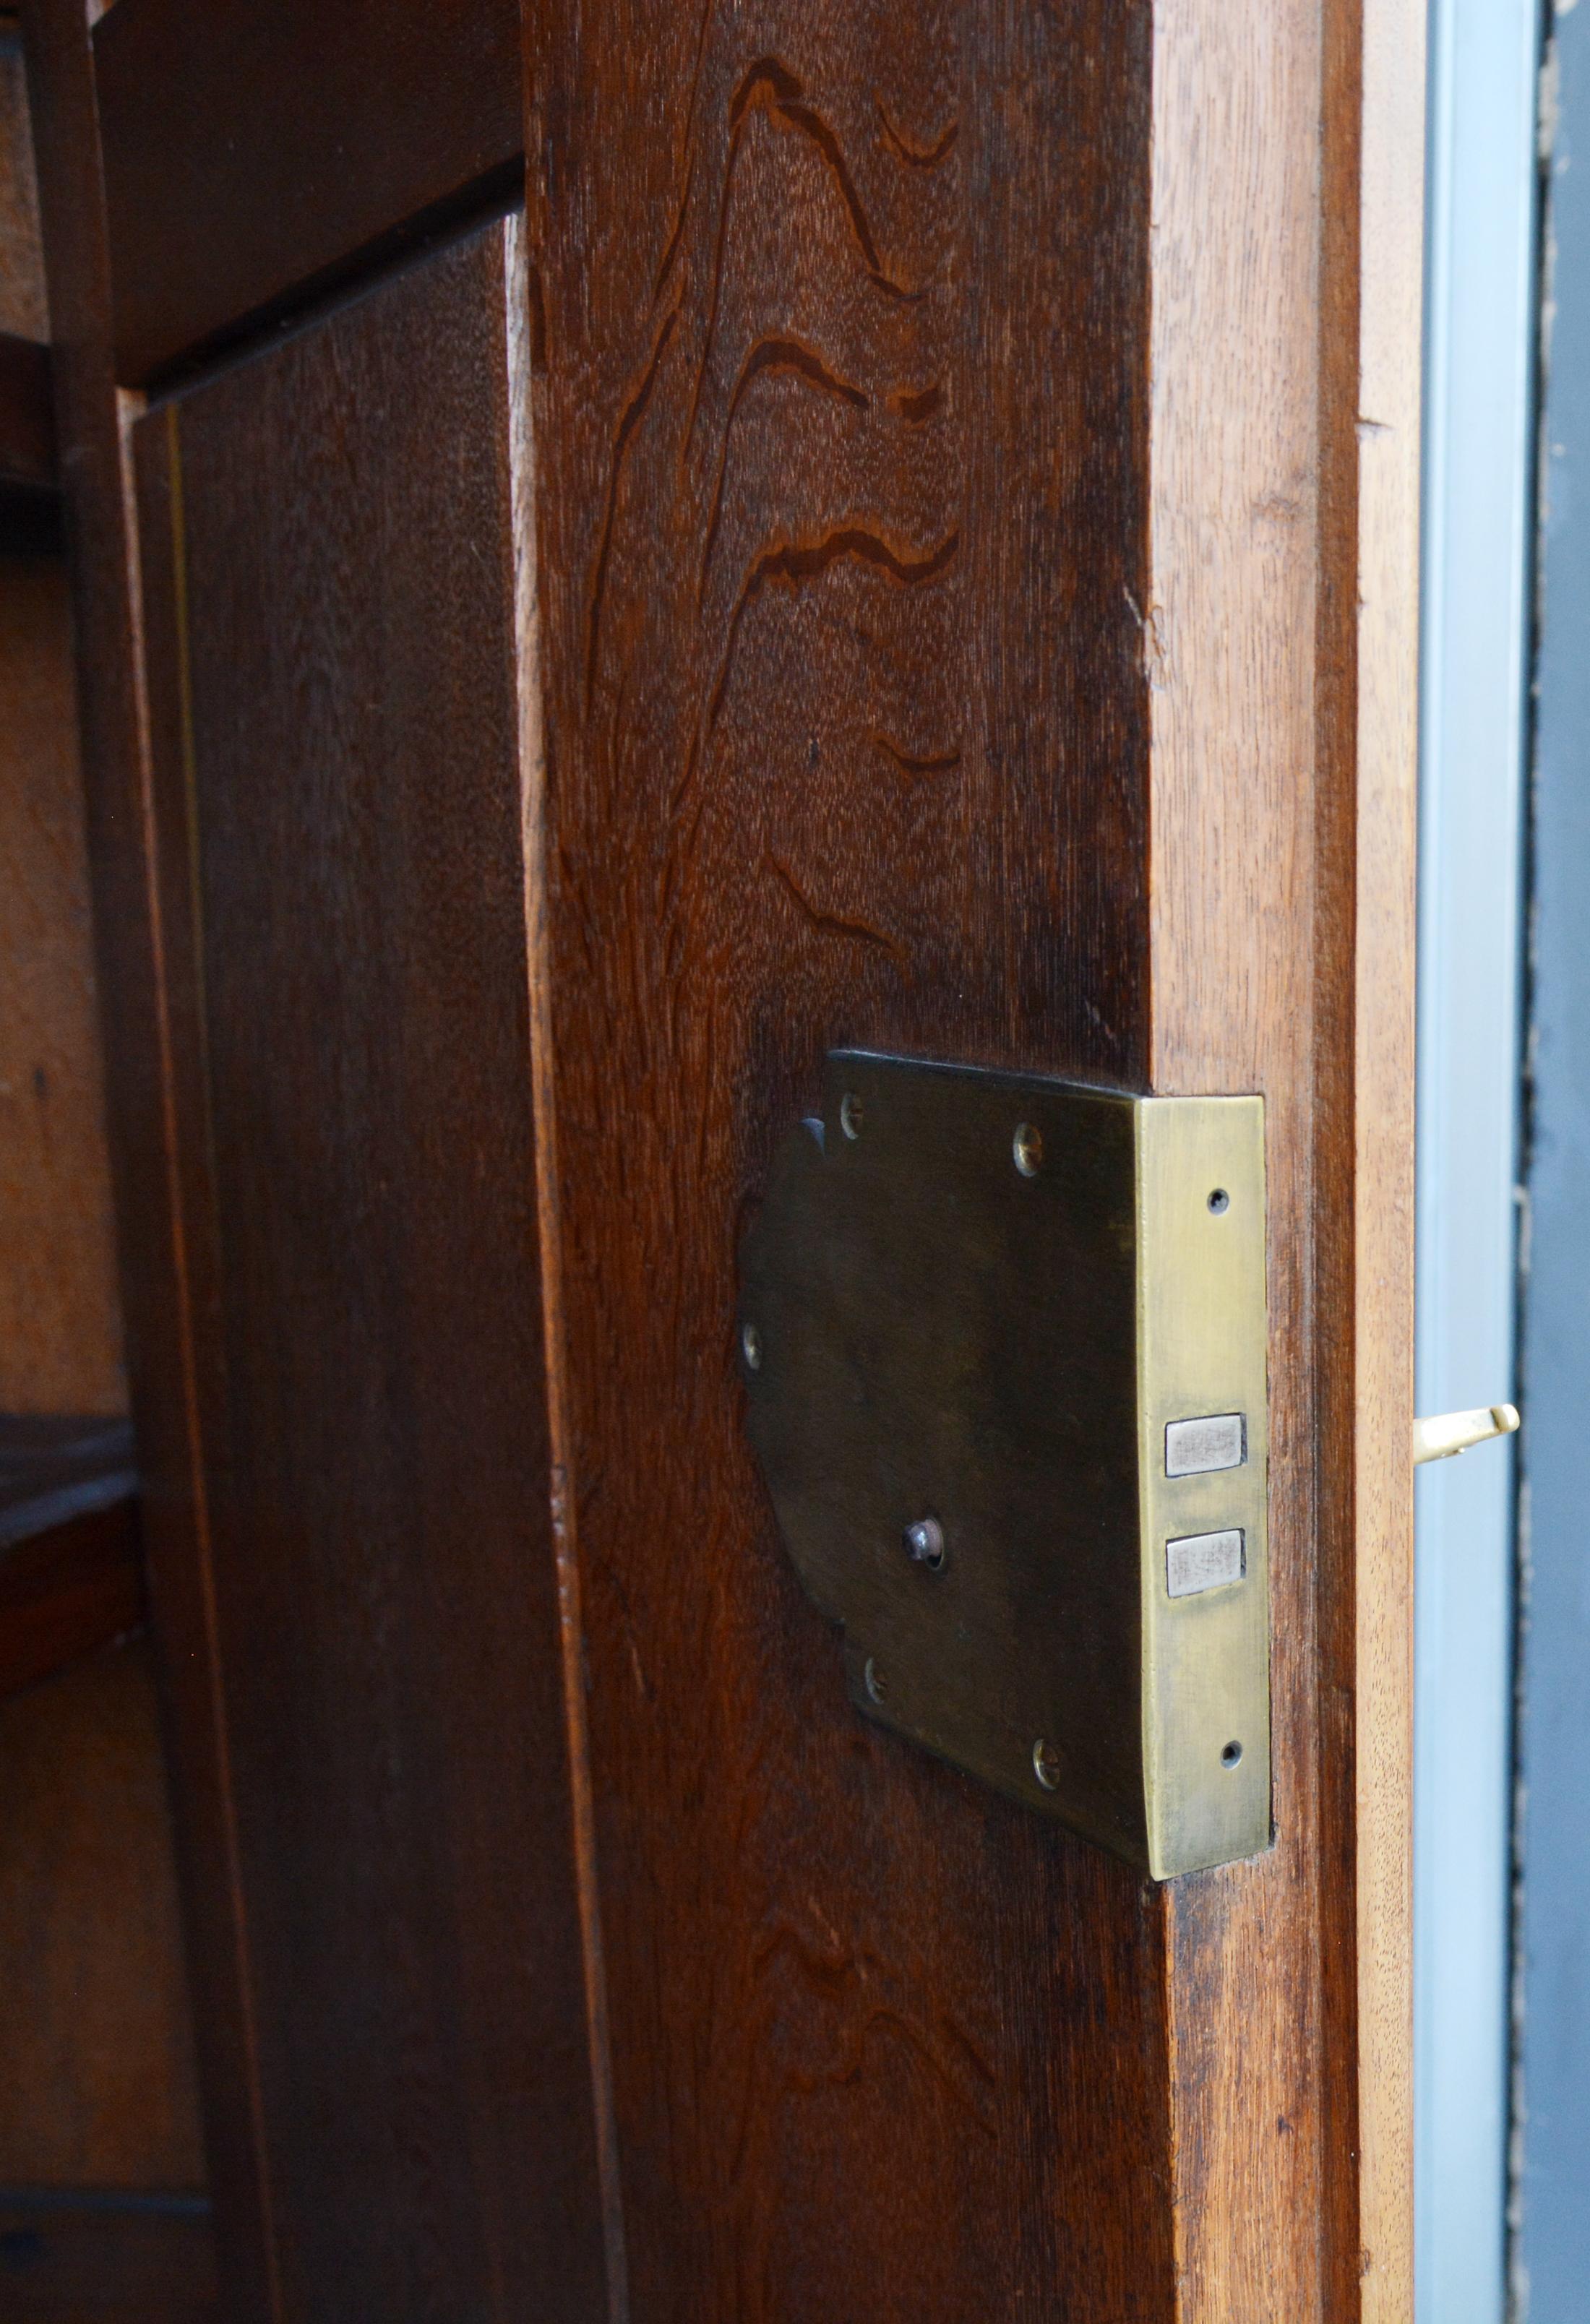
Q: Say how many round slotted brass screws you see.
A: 5